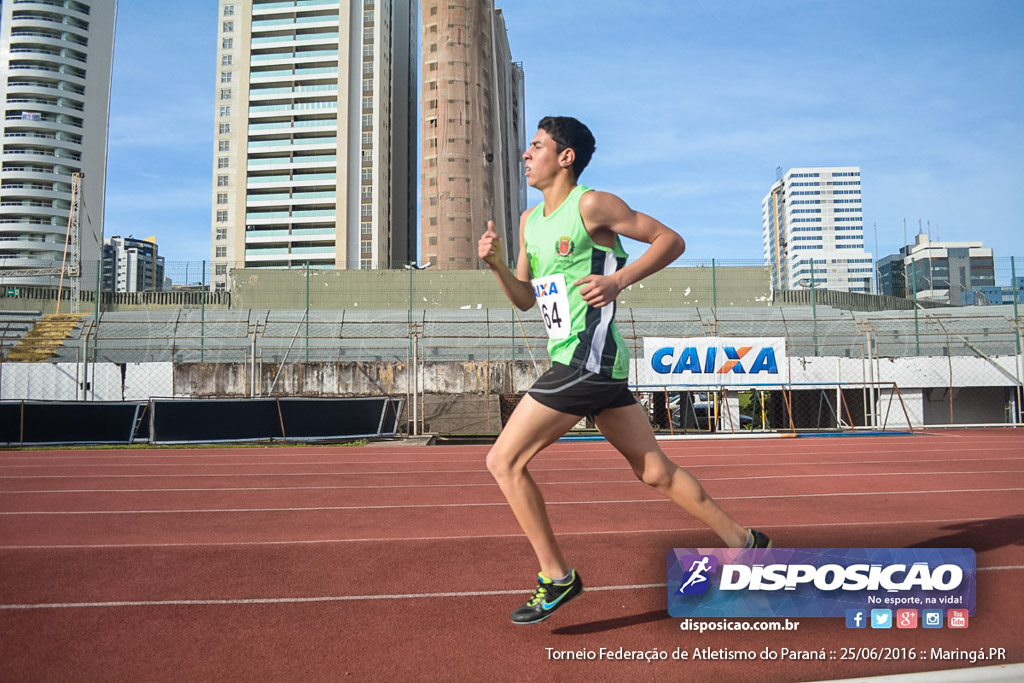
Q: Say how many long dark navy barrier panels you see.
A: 2